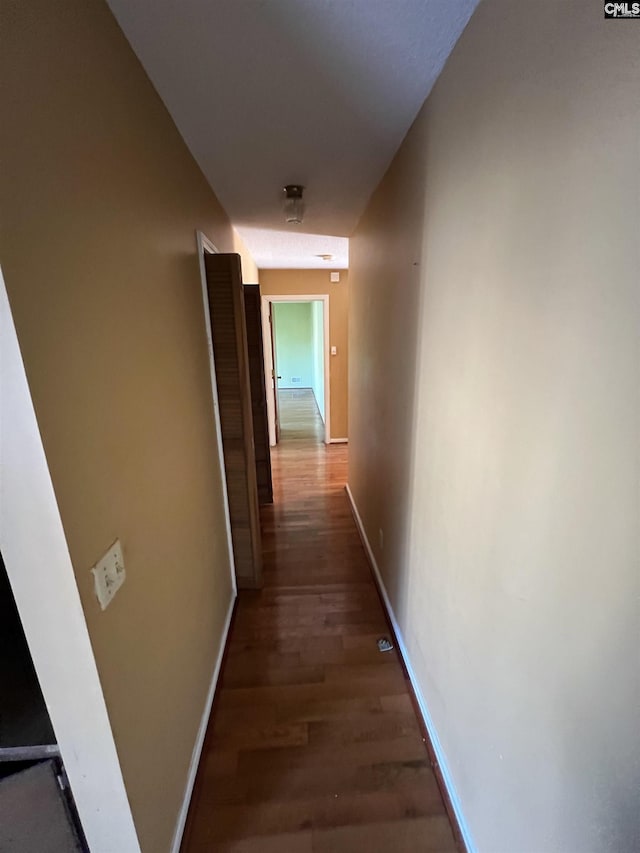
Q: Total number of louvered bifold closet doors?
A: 2